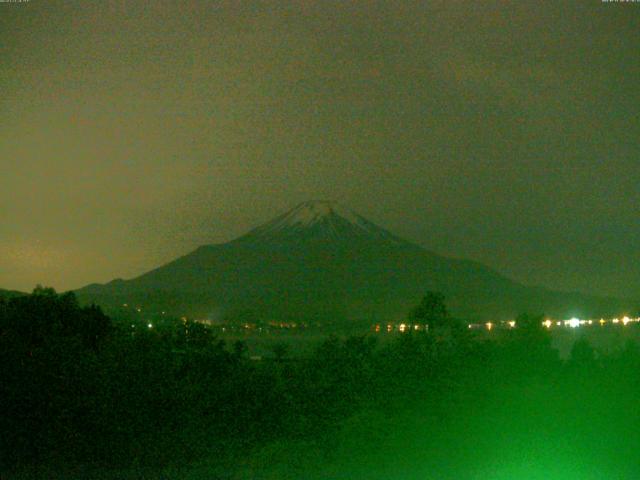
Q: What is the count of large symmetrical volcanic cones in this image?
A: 1